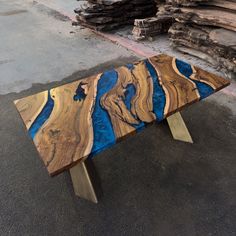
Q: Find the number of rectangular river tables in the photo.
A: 1